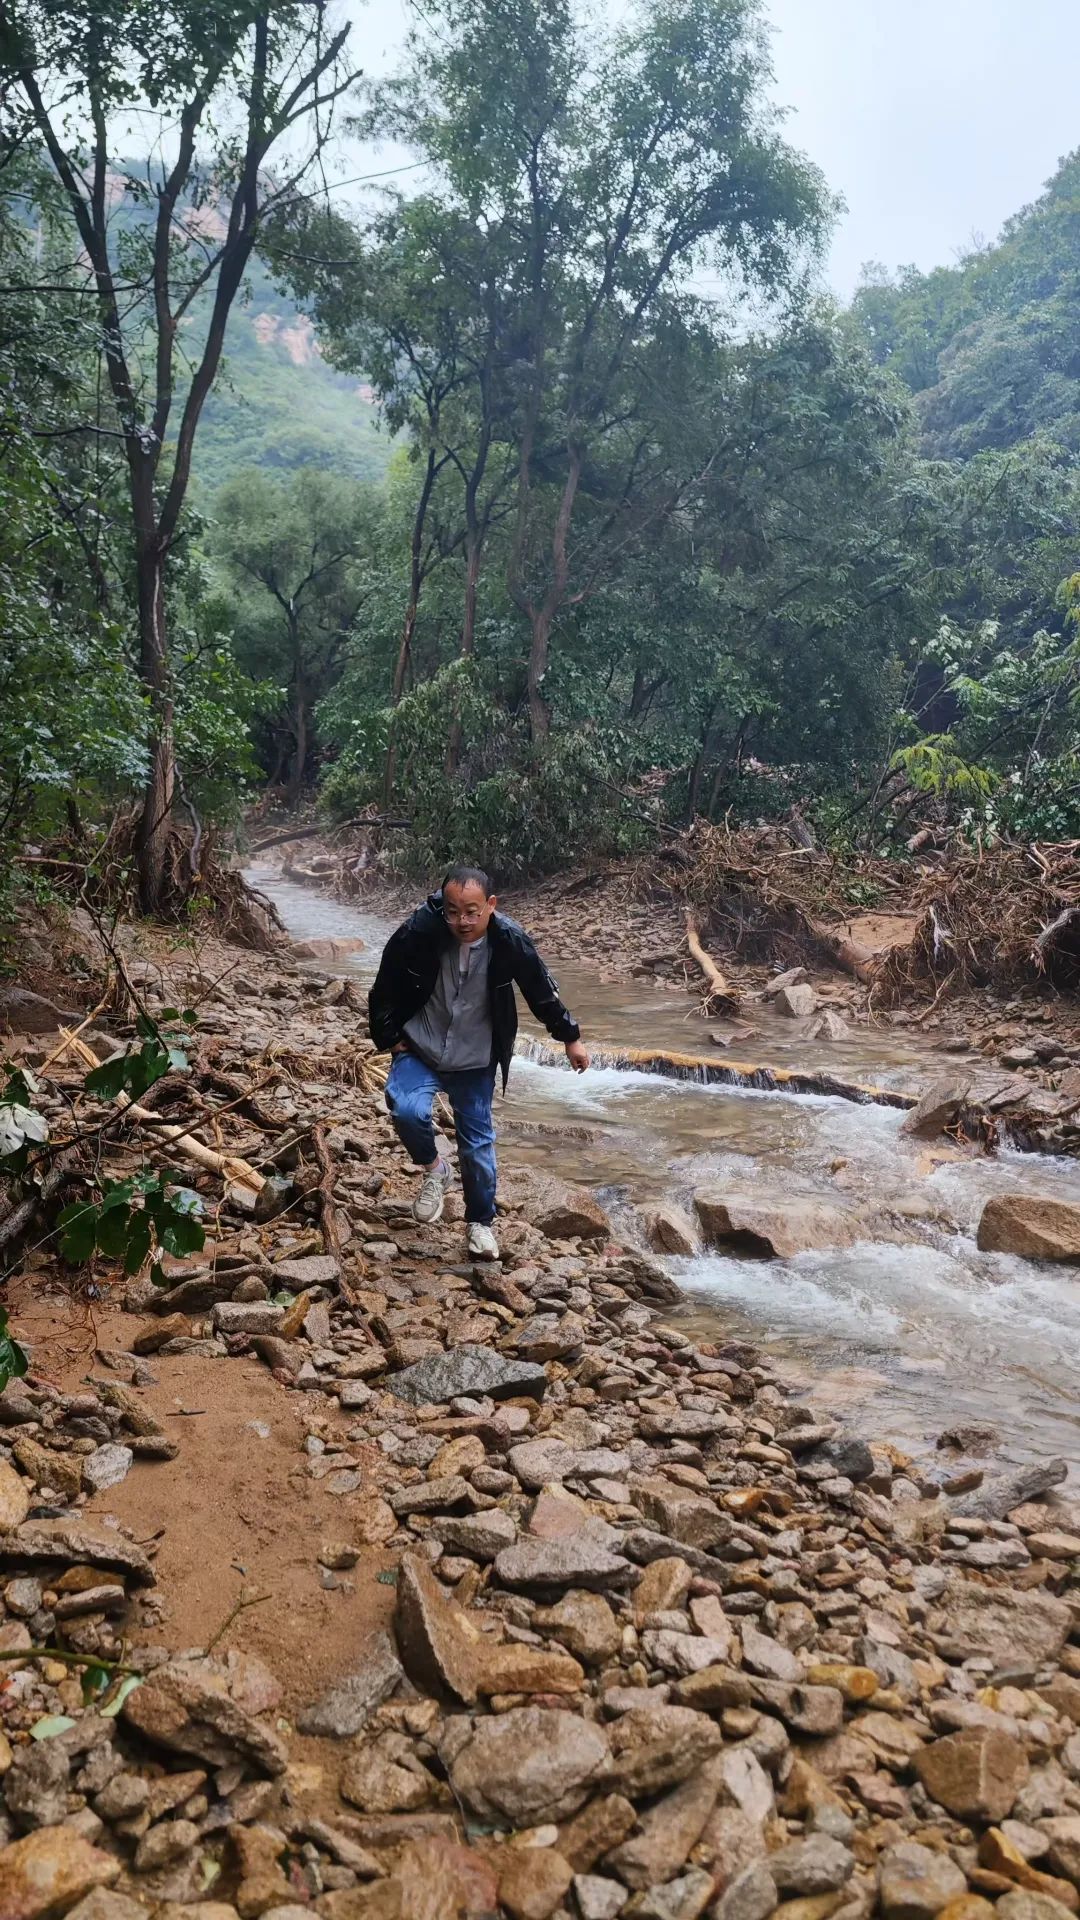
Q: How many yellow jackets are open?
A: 0